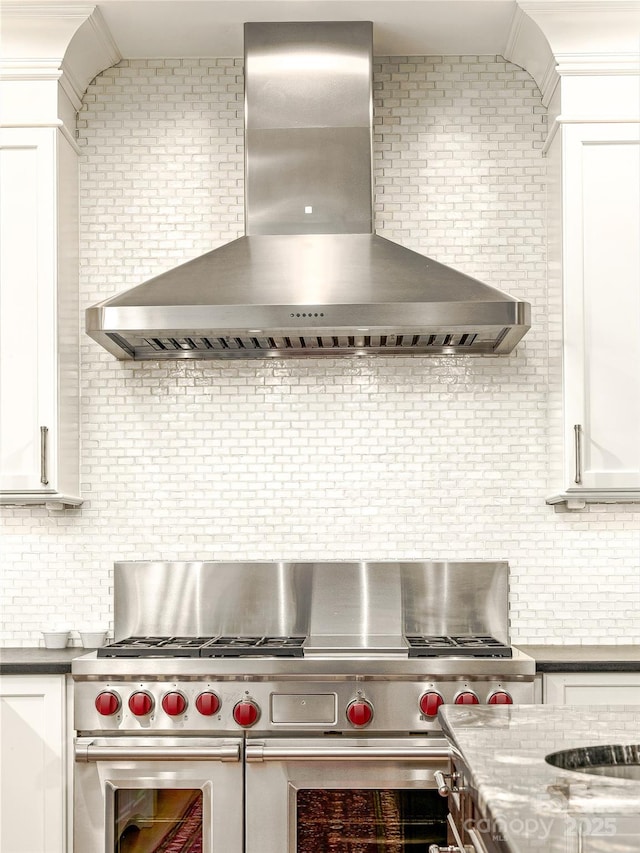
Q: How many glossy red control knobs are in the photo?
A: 9